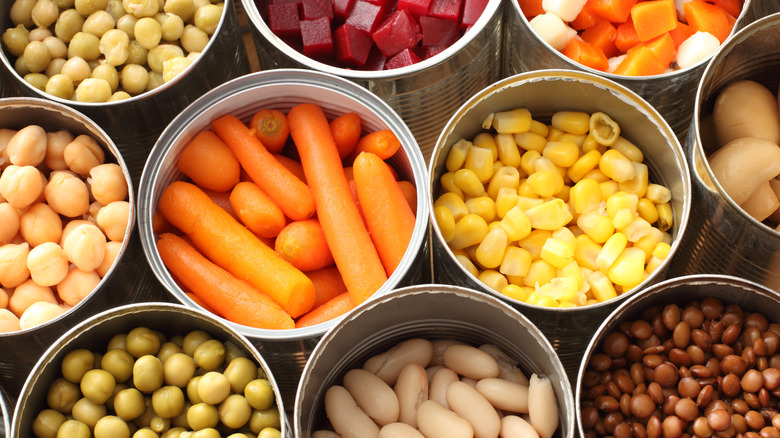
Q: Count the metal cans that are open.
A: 10